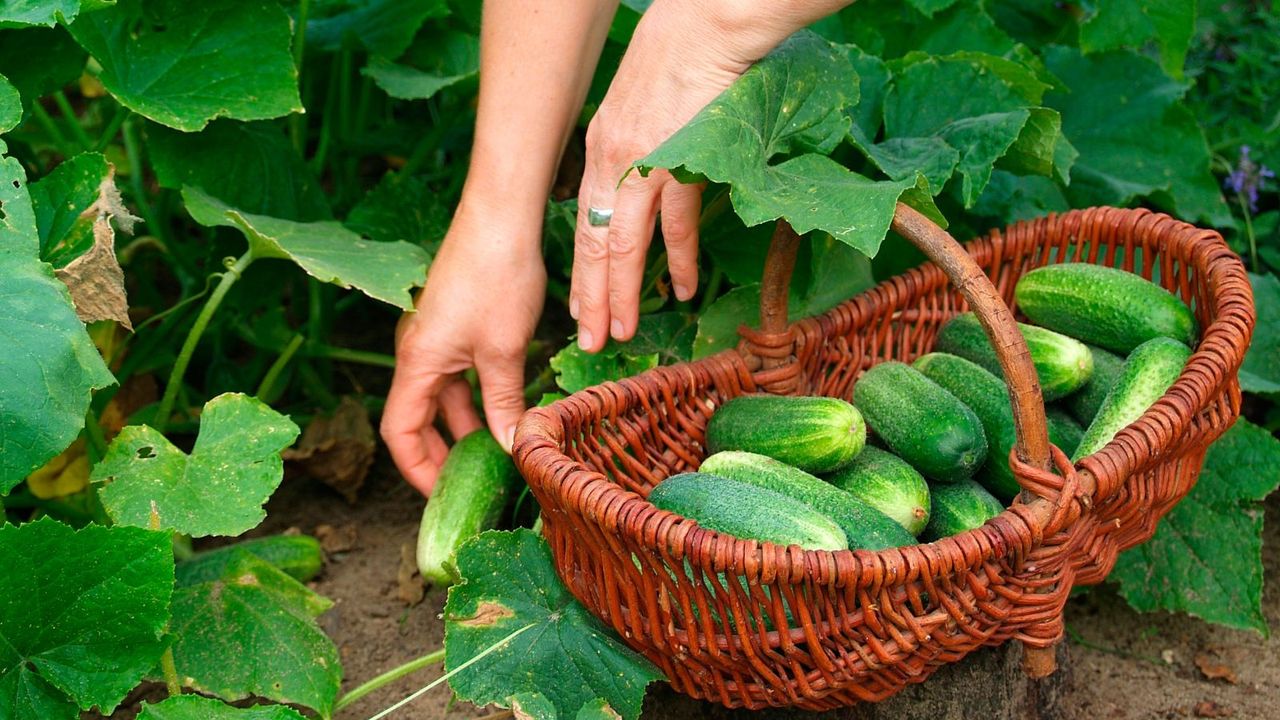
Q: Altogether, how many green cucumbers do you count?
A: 14